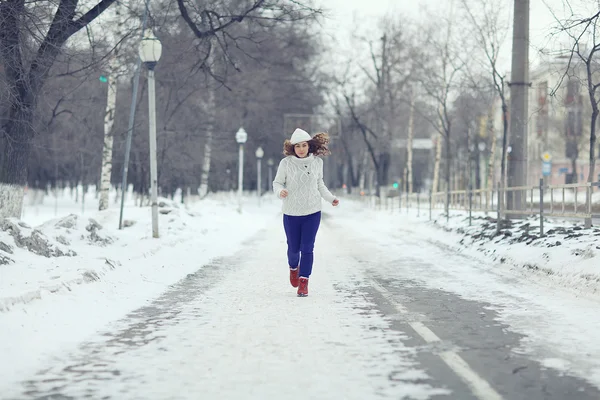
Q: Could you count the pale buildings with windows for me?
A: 1